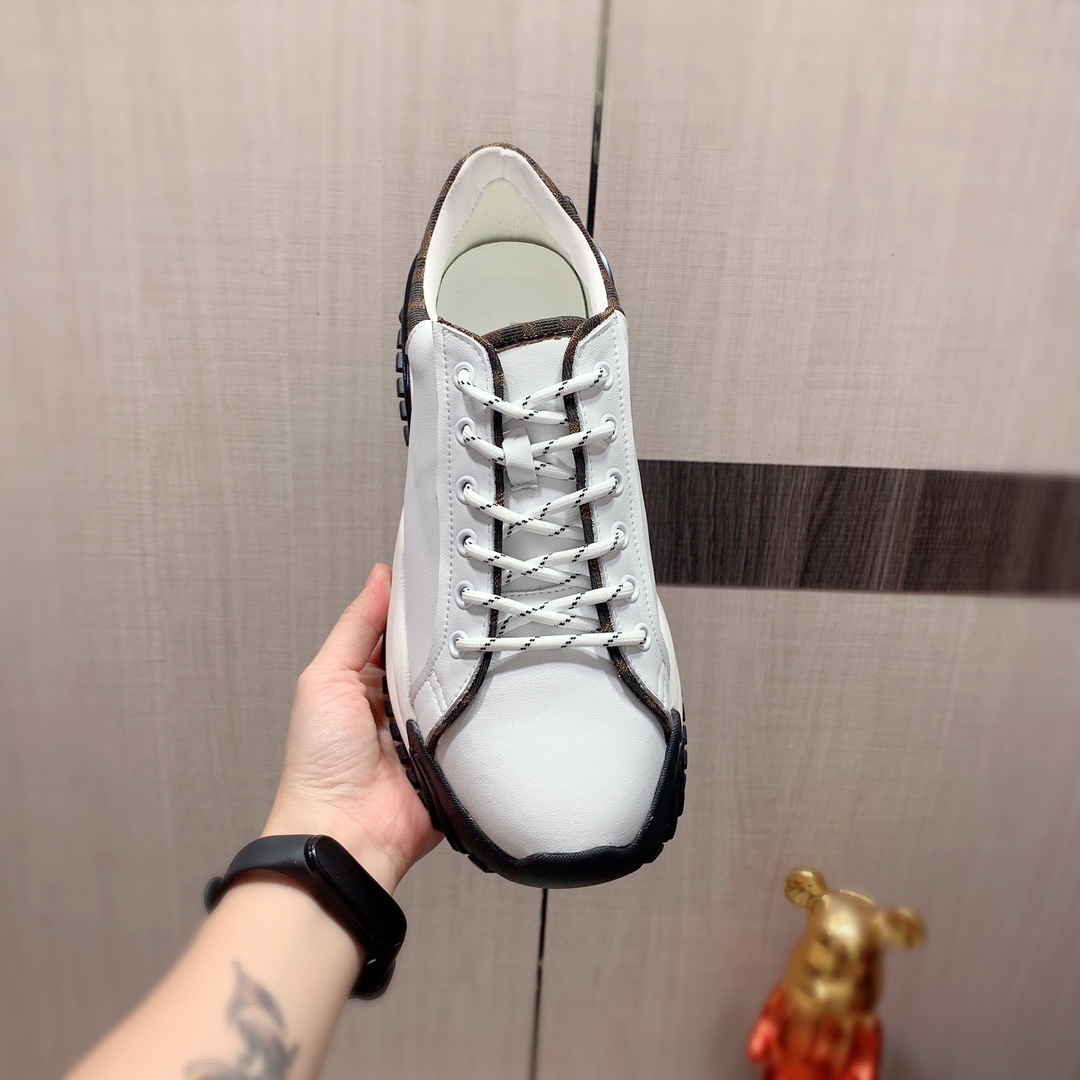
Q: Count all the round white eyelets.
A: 12